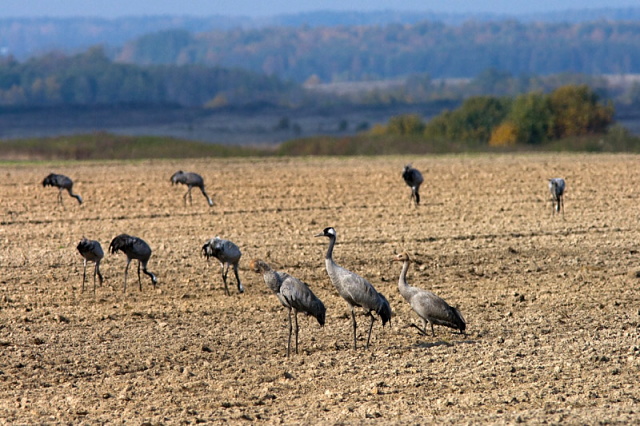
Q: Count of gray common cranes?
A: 10